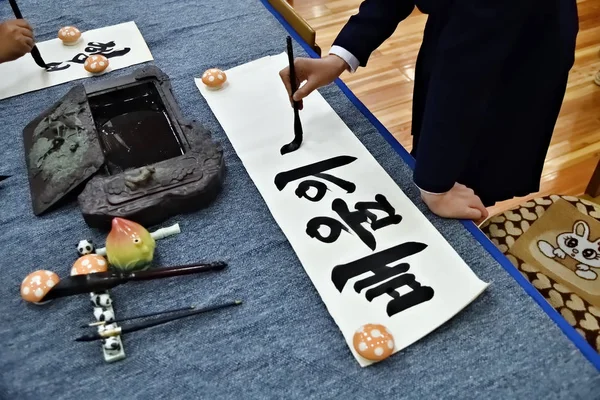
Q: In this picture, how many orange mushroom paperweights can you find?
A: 6